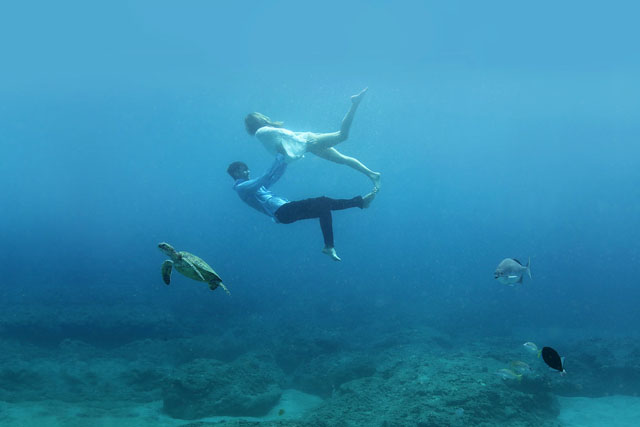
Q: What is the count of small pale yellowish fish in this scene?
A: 3